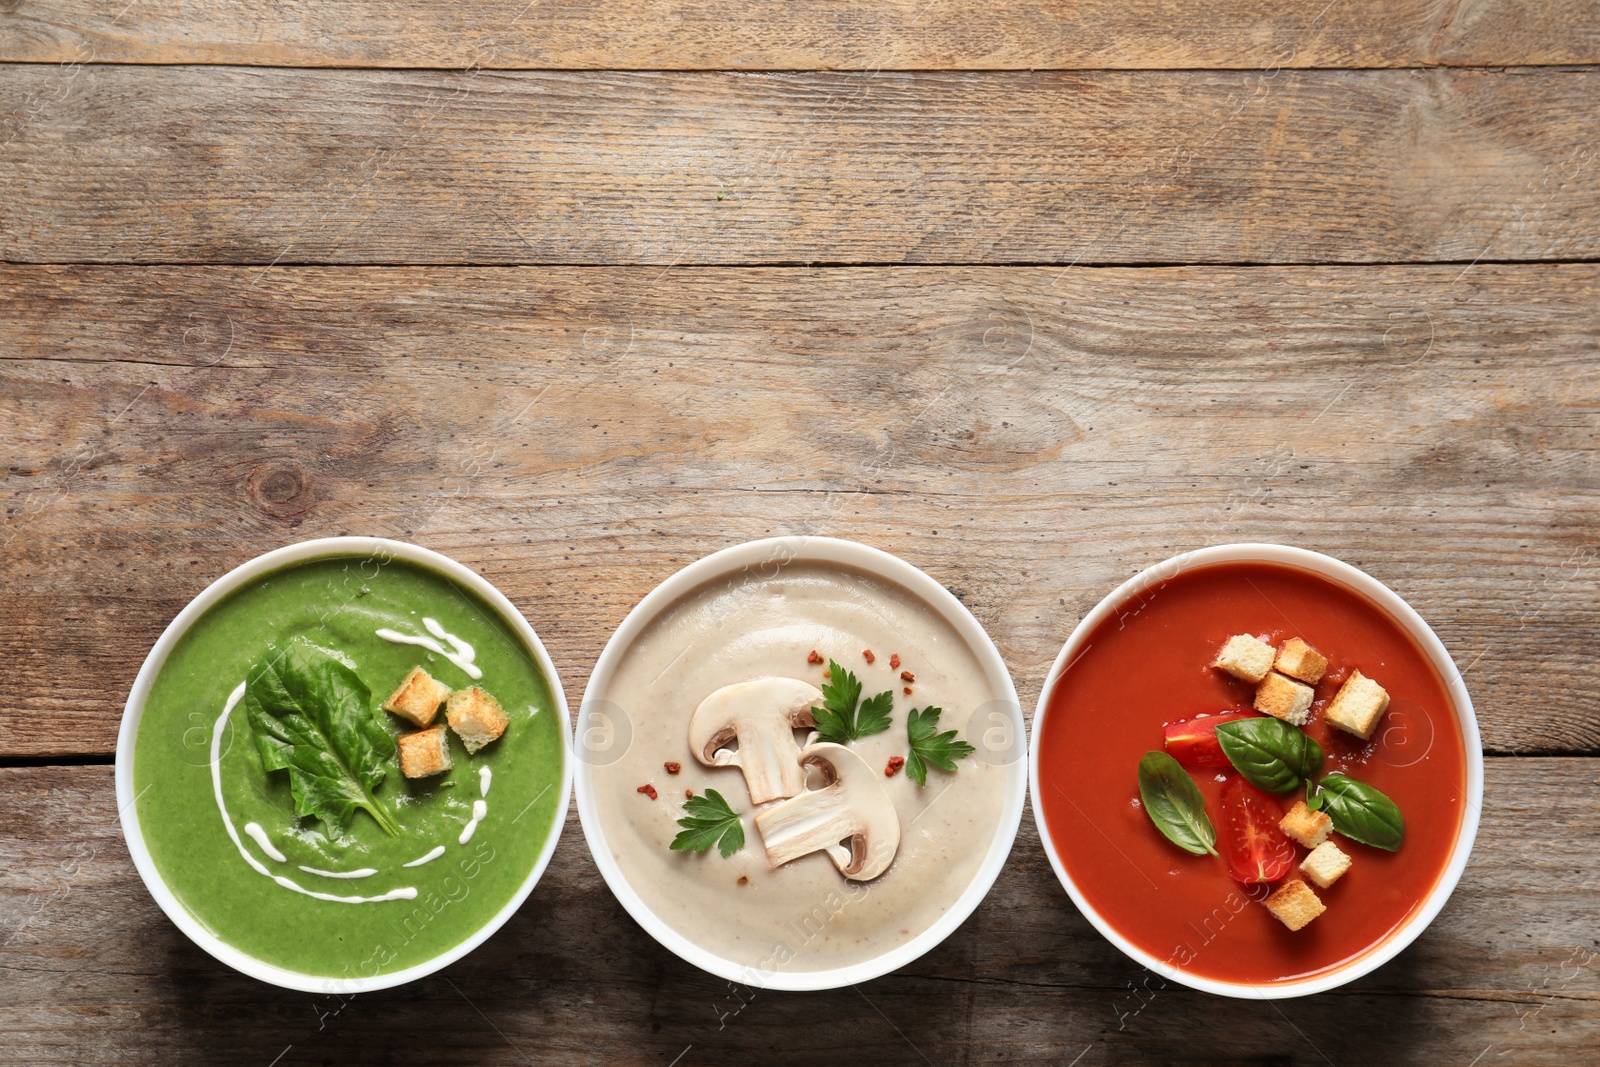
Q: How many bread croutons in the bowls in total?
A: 10